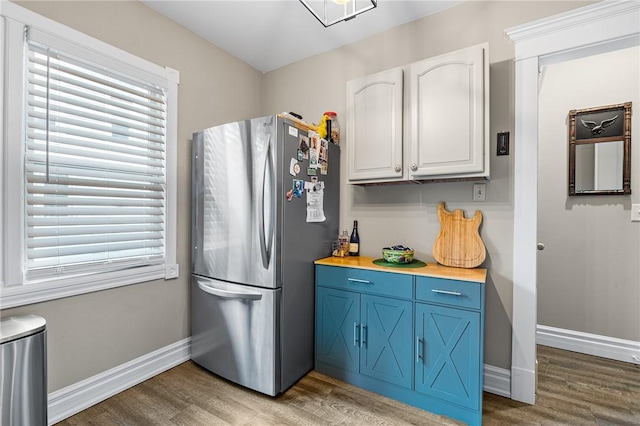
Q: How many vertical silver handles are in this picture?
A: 4